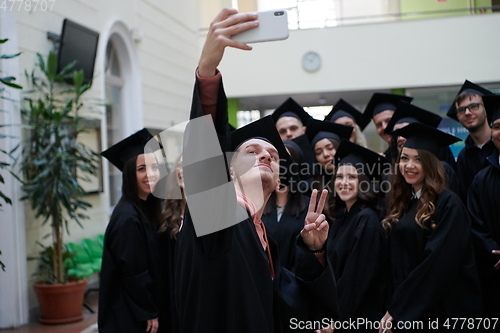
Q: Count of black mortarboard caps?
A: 12